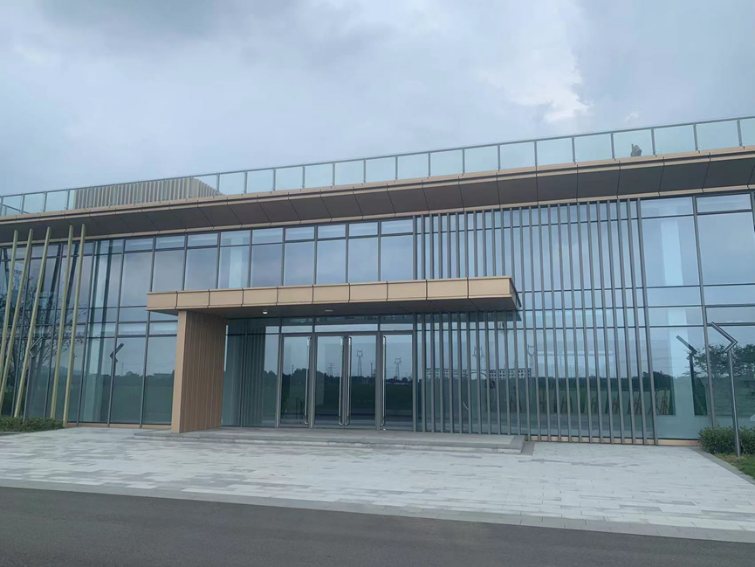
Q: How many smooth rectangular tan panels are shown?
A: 10